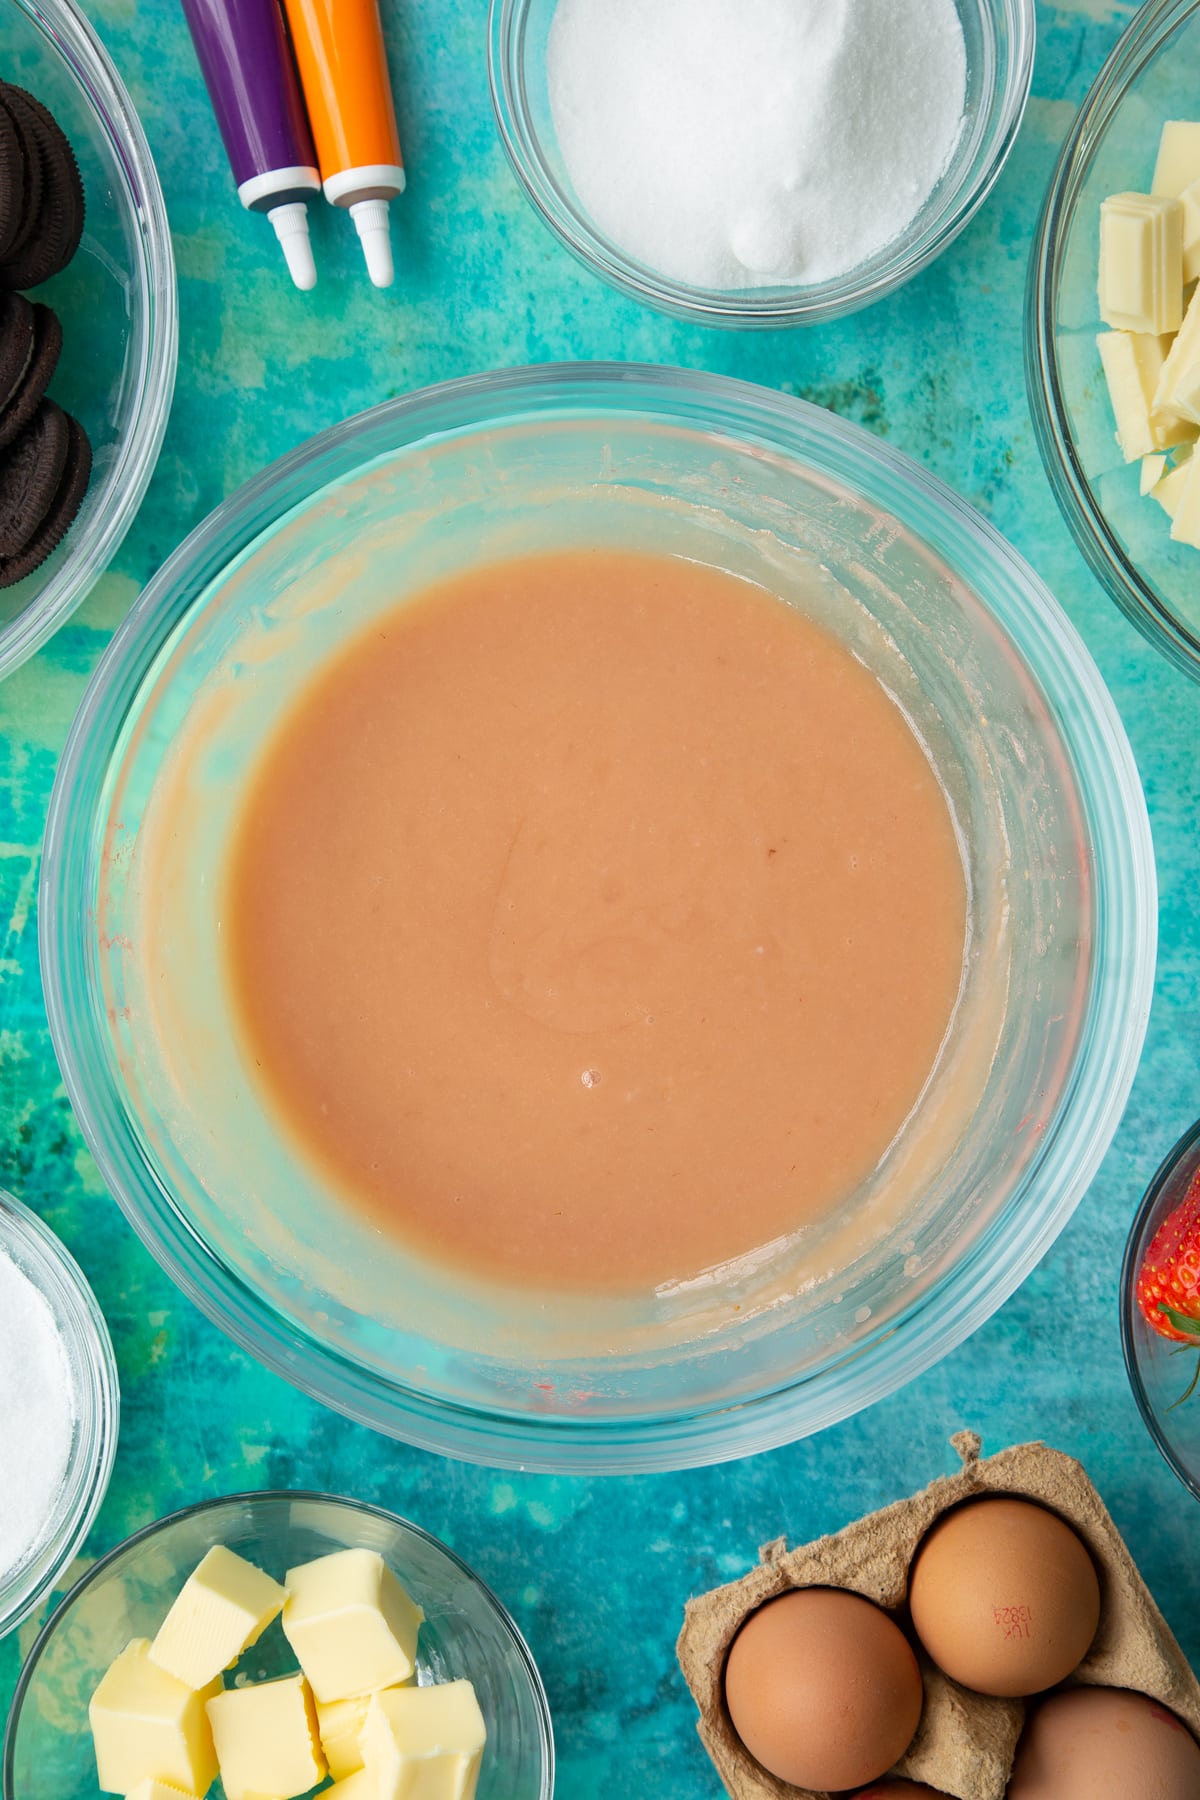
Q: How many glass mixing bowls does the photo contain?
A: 7